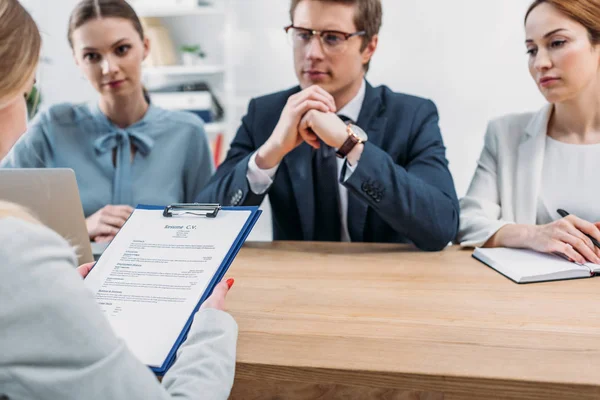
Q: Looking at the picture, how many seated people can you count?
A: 4